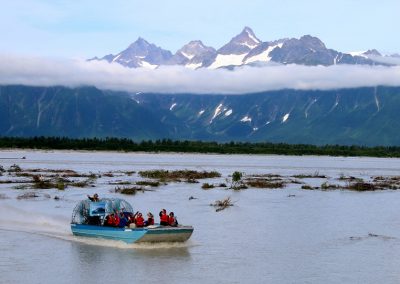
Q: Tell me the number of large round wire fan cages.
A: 2